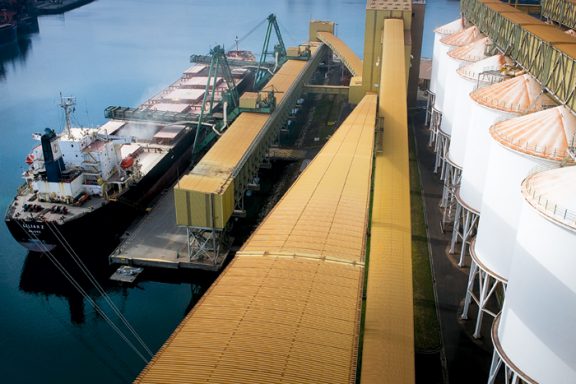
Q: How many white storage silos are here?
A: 7